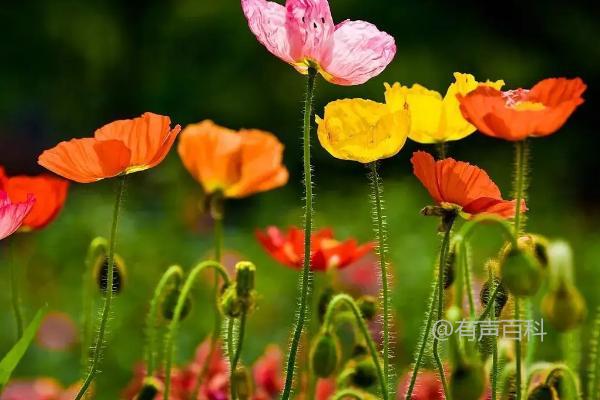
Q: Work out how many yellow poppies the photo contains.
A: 2